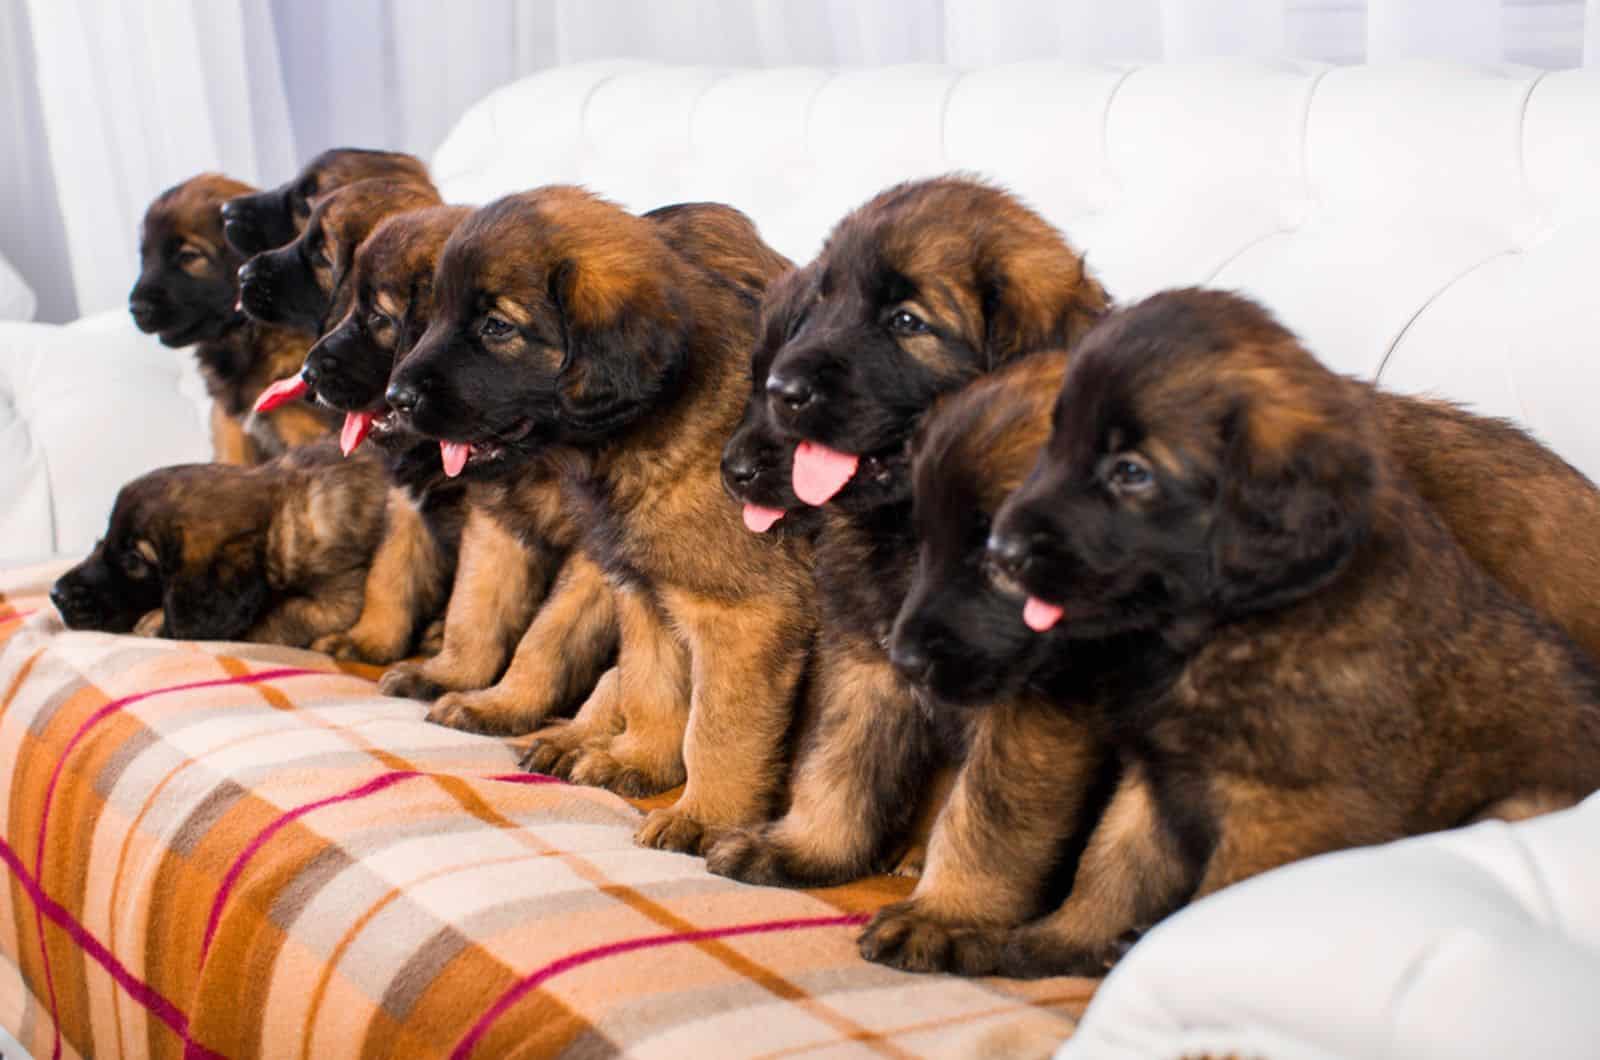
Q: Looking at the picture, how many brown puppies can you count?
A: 10